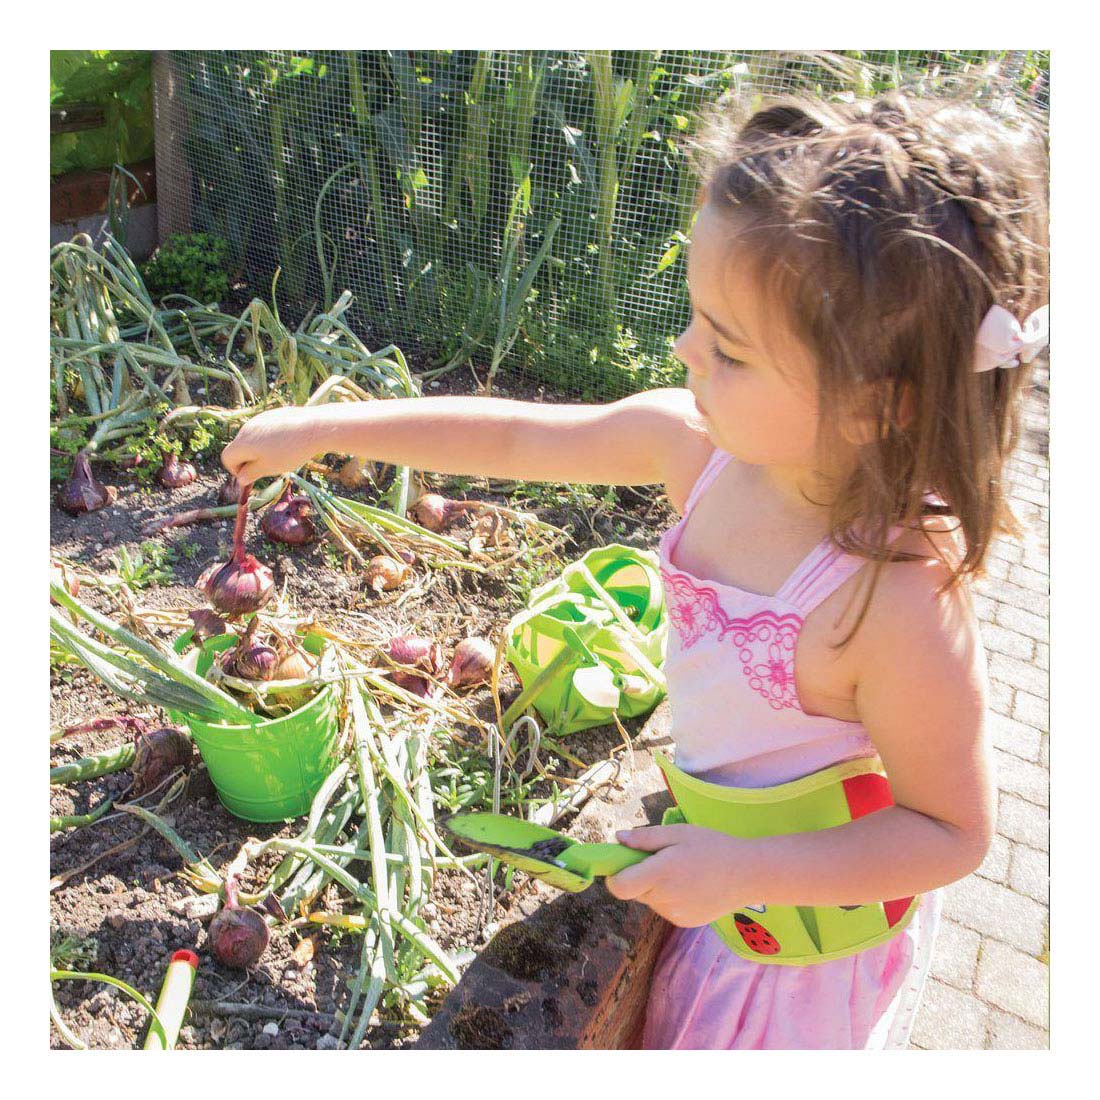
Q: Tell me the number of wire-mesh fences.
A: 1